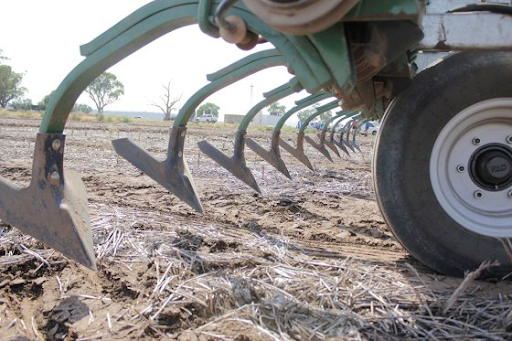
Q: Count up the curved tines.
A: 10